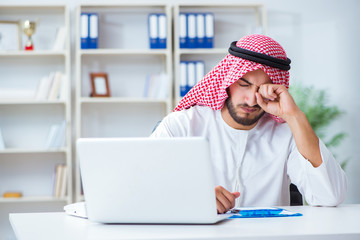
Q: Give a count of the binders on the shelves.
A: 11